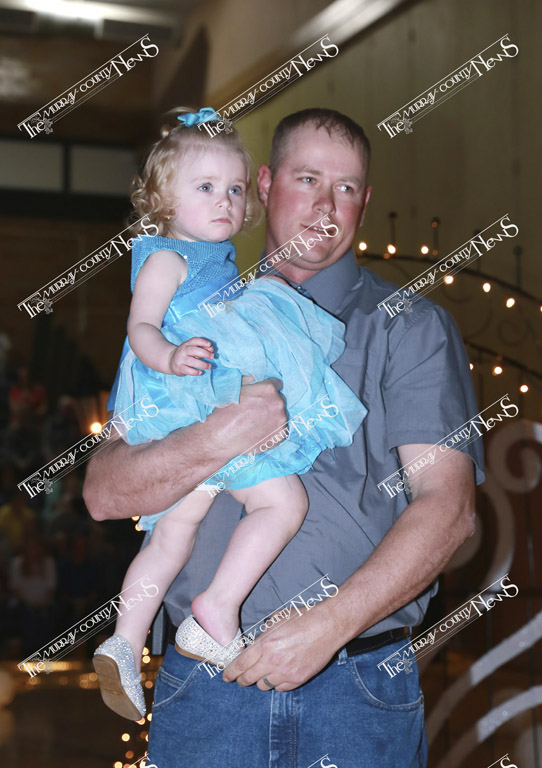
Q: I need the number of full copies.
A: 12